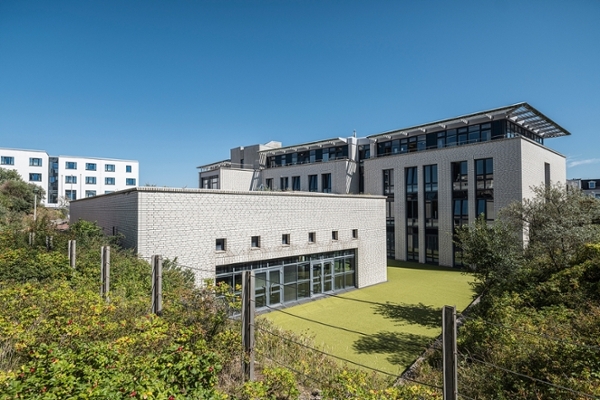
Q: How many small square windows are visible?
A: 6